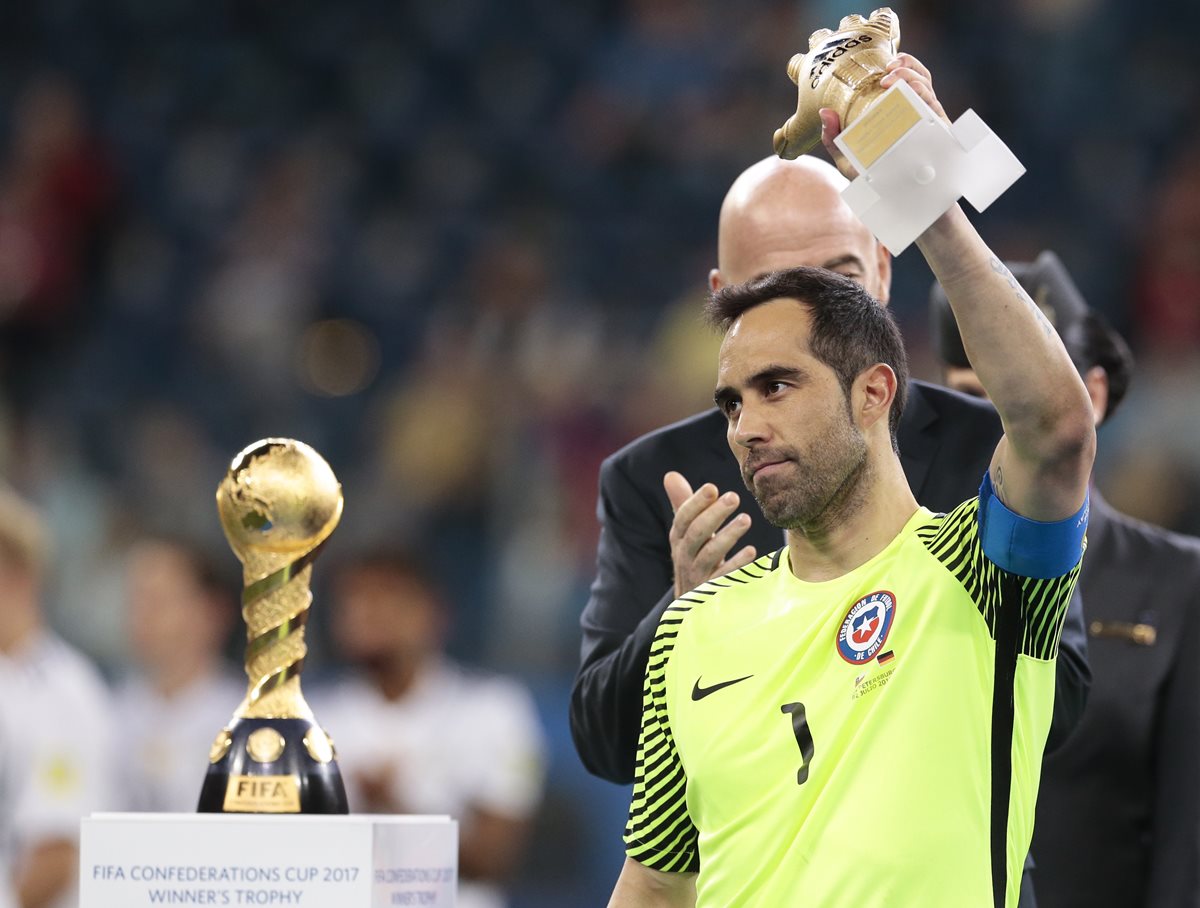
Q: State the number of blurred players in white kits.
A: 3